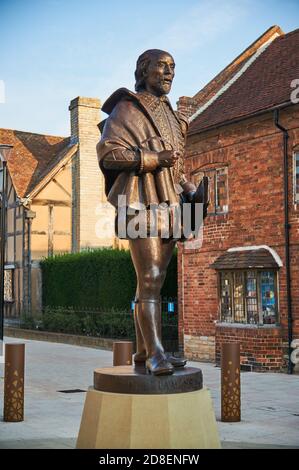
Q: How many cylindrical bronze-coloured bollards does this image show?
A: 3